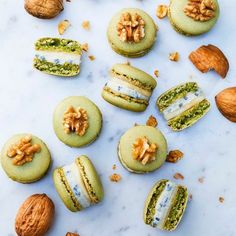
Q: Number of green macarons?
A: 10